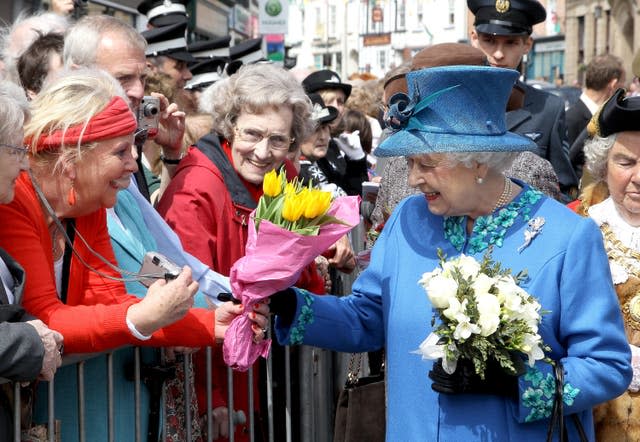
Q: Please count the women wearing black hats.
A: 3